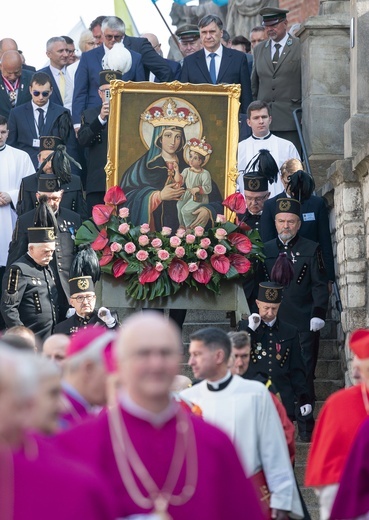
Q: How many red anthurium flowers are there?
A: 13